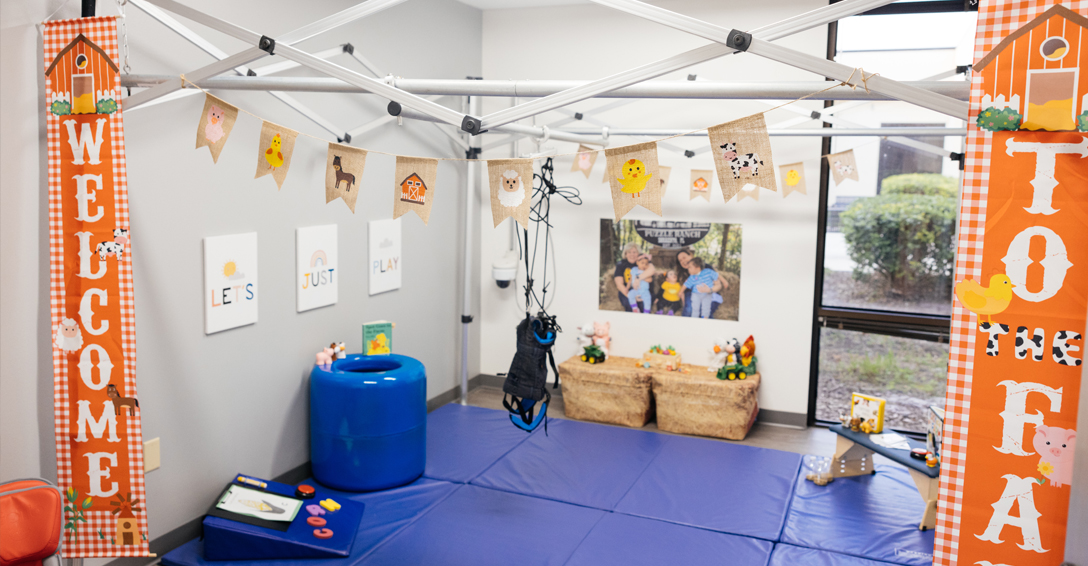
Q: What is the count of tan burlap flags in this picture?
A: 14